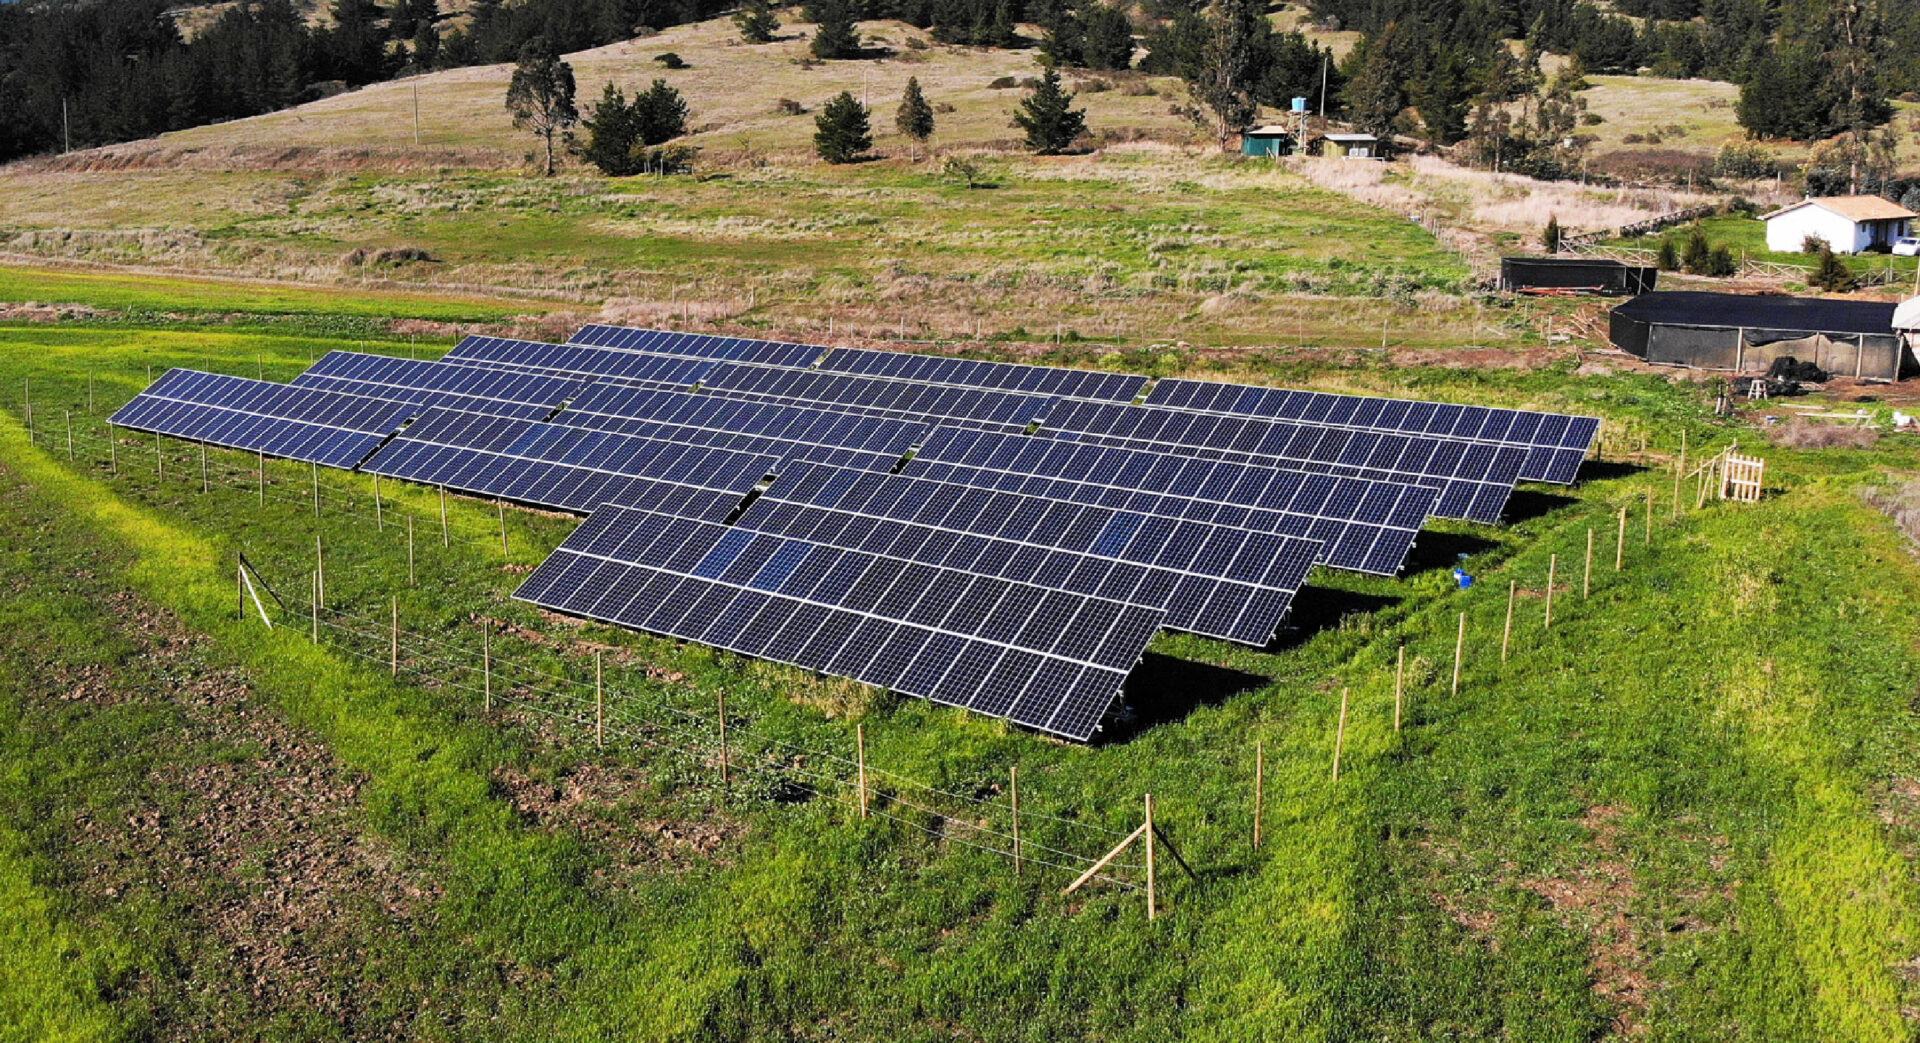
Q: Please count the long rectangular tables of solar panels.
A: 13